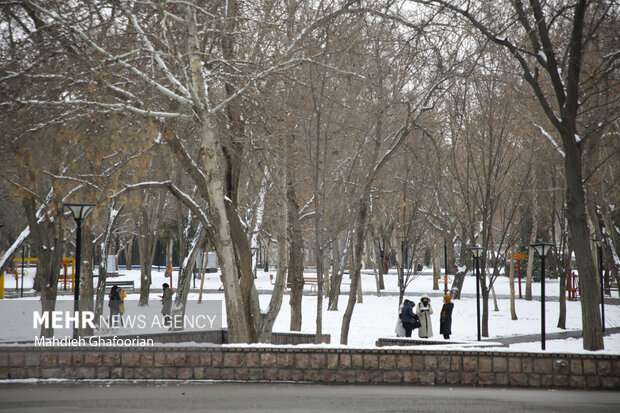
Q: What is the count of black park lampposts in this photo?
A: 4